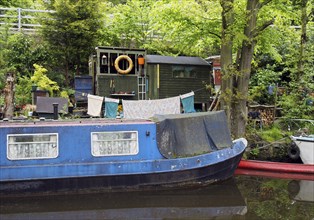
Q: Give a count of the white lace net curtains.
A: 2